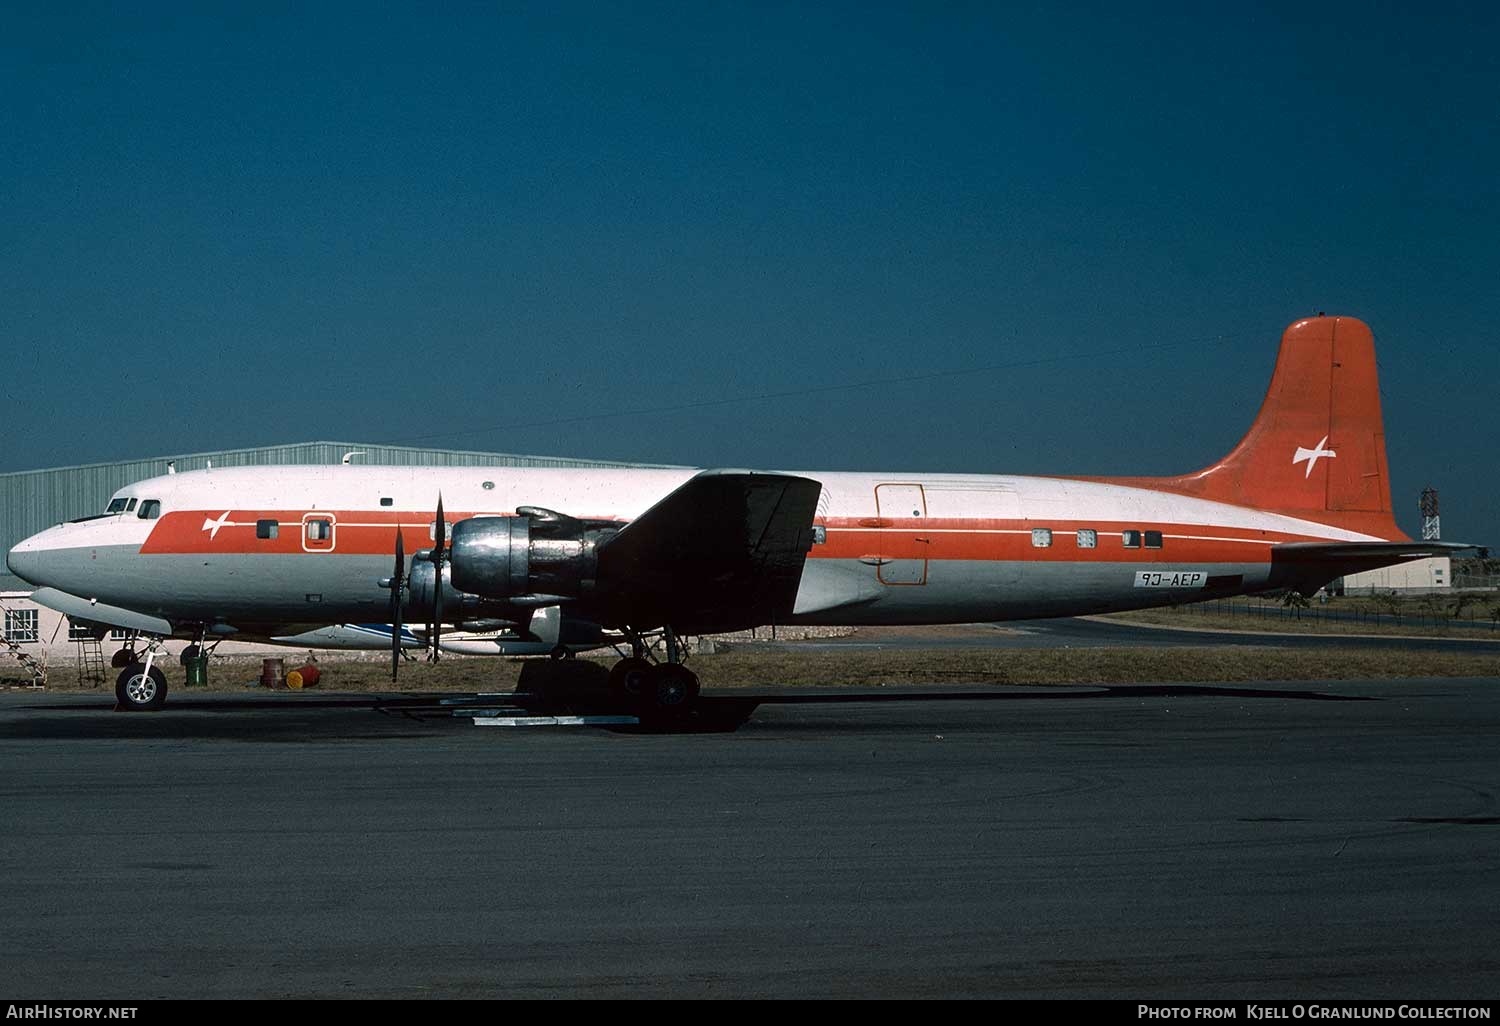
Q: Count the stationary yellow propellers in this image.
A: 0